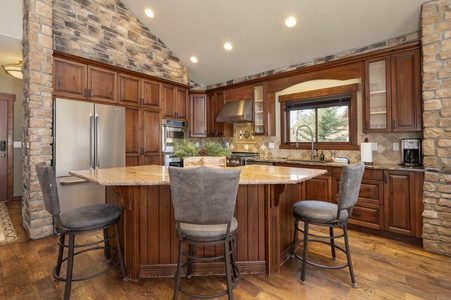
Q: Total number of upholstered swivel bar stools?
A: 3